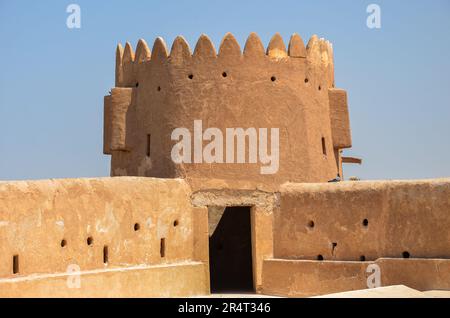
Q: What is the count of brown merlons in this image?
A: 14